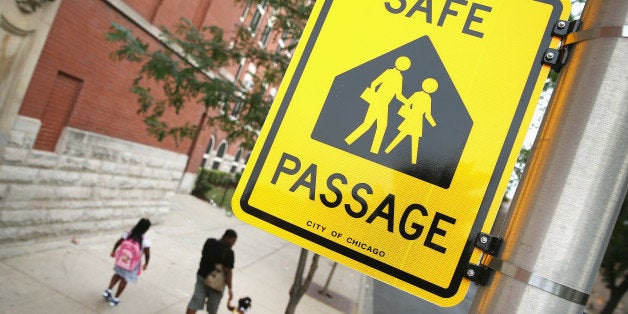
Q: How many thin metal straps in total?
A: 2